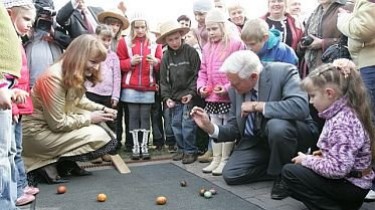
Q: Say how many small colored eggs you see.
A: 7